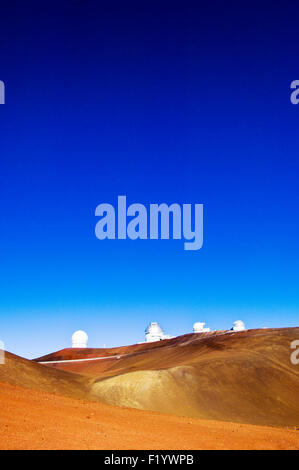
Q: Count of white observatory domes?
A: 4